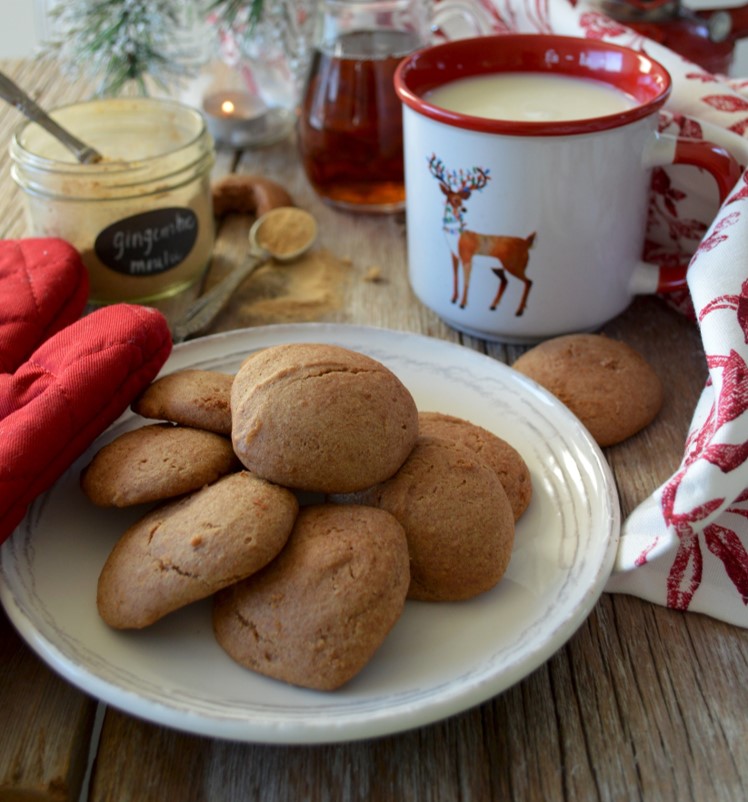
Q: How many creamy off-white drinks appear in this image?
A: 1